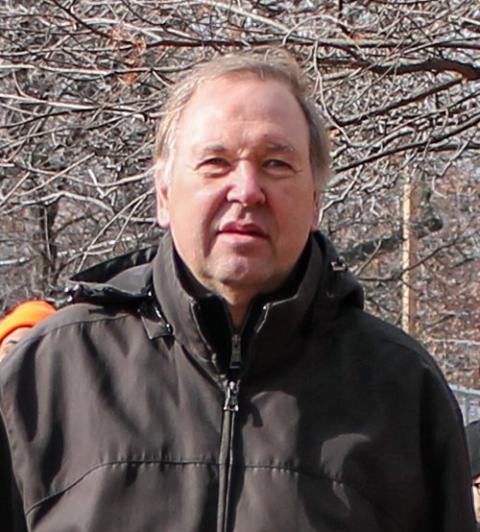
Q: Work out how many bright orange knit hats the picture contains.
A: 1